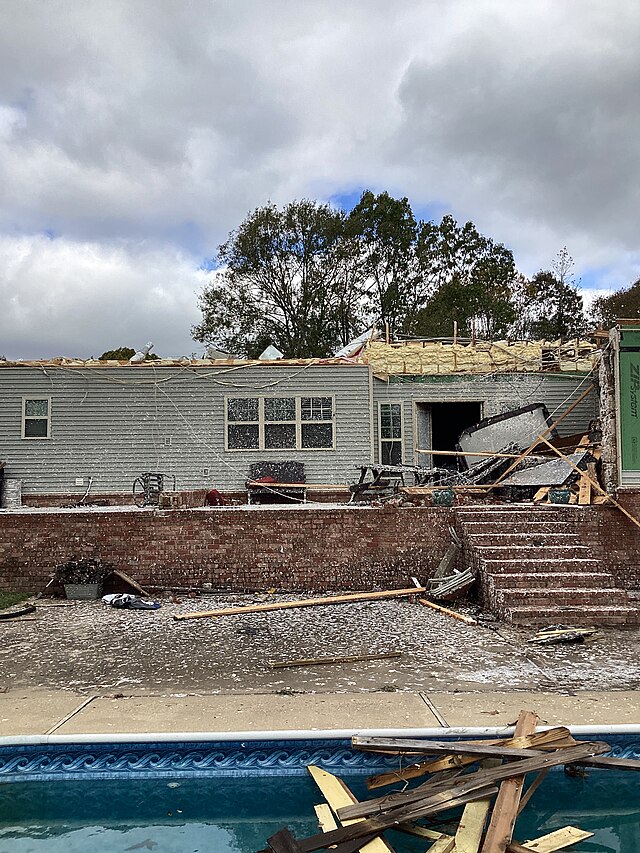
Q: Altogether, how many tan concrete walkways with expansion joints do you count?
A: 1